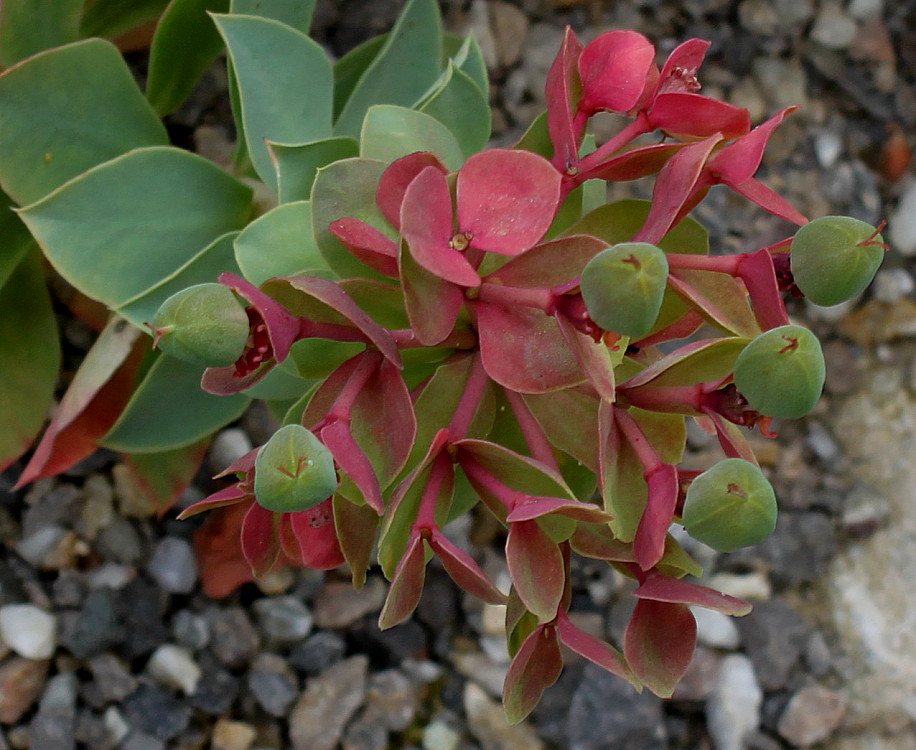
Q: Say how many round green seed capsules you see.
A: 6